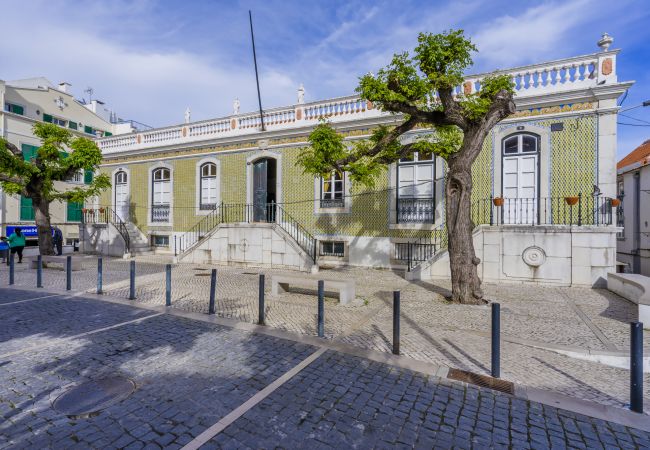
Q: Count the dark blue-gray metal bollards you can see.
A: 12